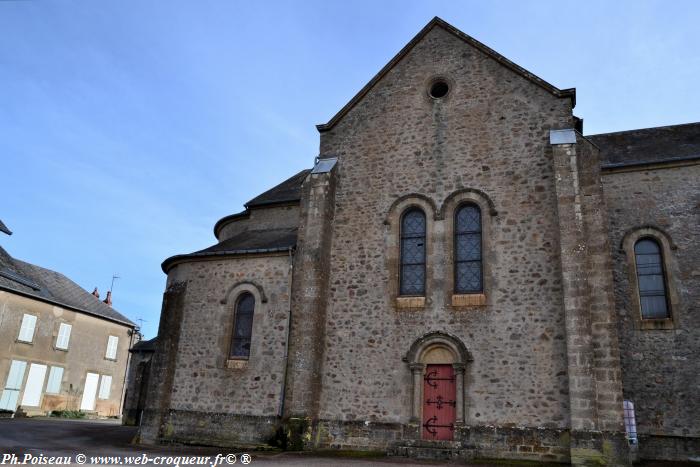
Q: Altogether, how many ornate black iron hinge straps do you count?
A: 3